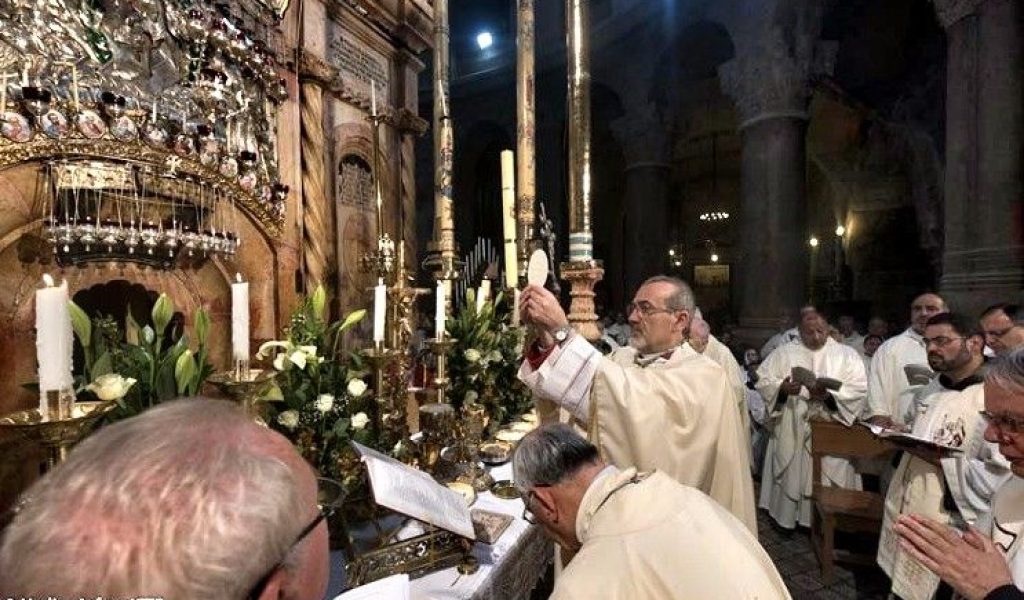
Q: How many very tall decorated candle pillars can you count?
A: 3